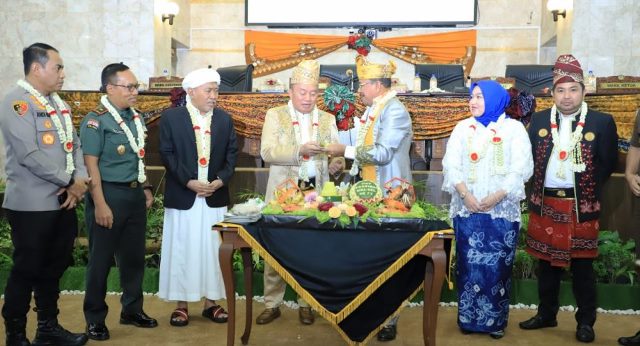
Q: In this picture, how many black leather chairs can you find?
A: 4